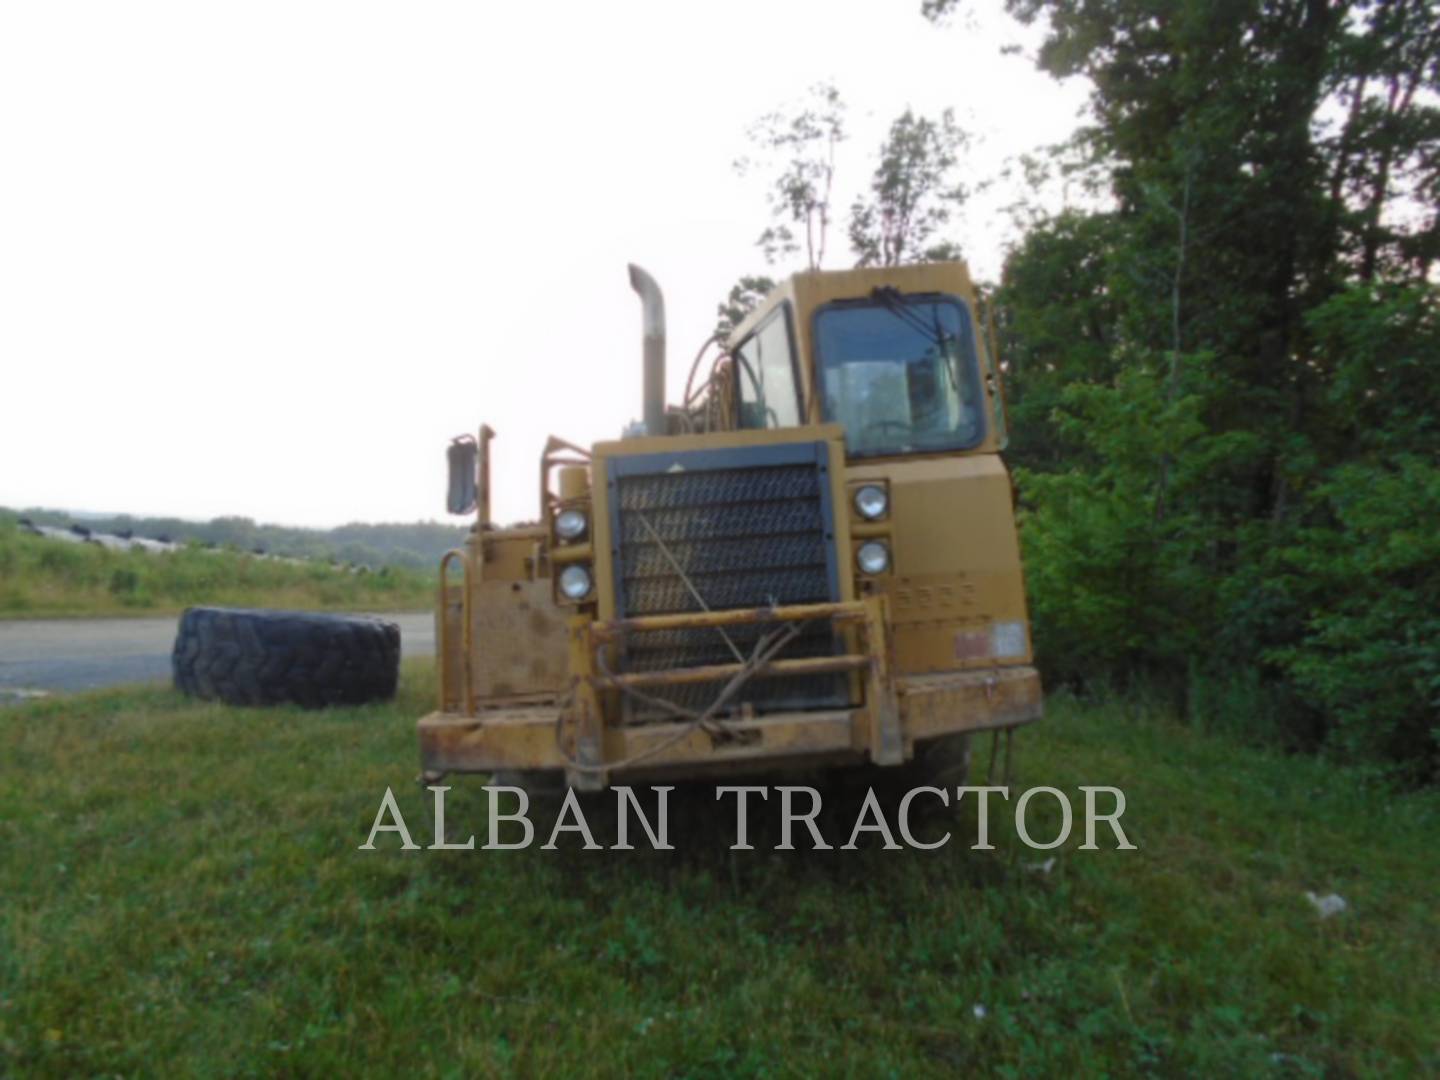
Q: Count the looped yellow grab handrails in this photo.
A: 1